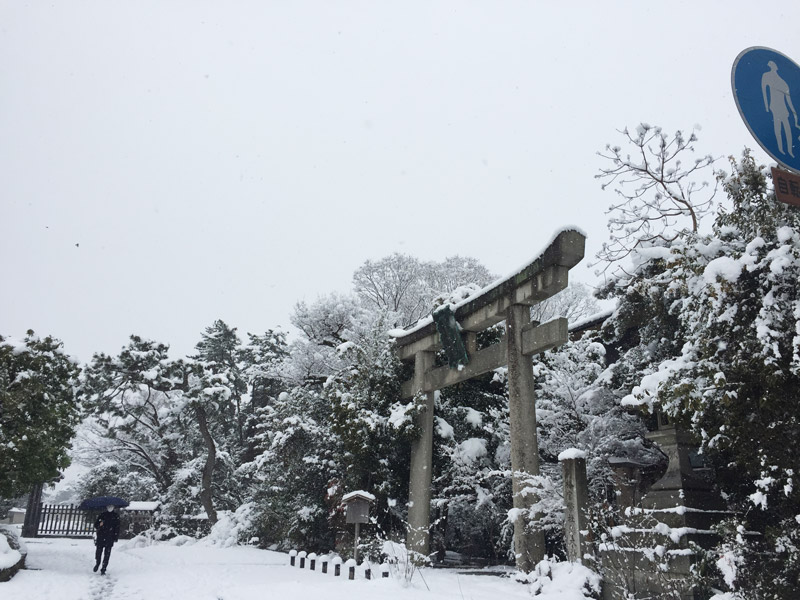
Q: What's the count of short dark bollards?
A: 8